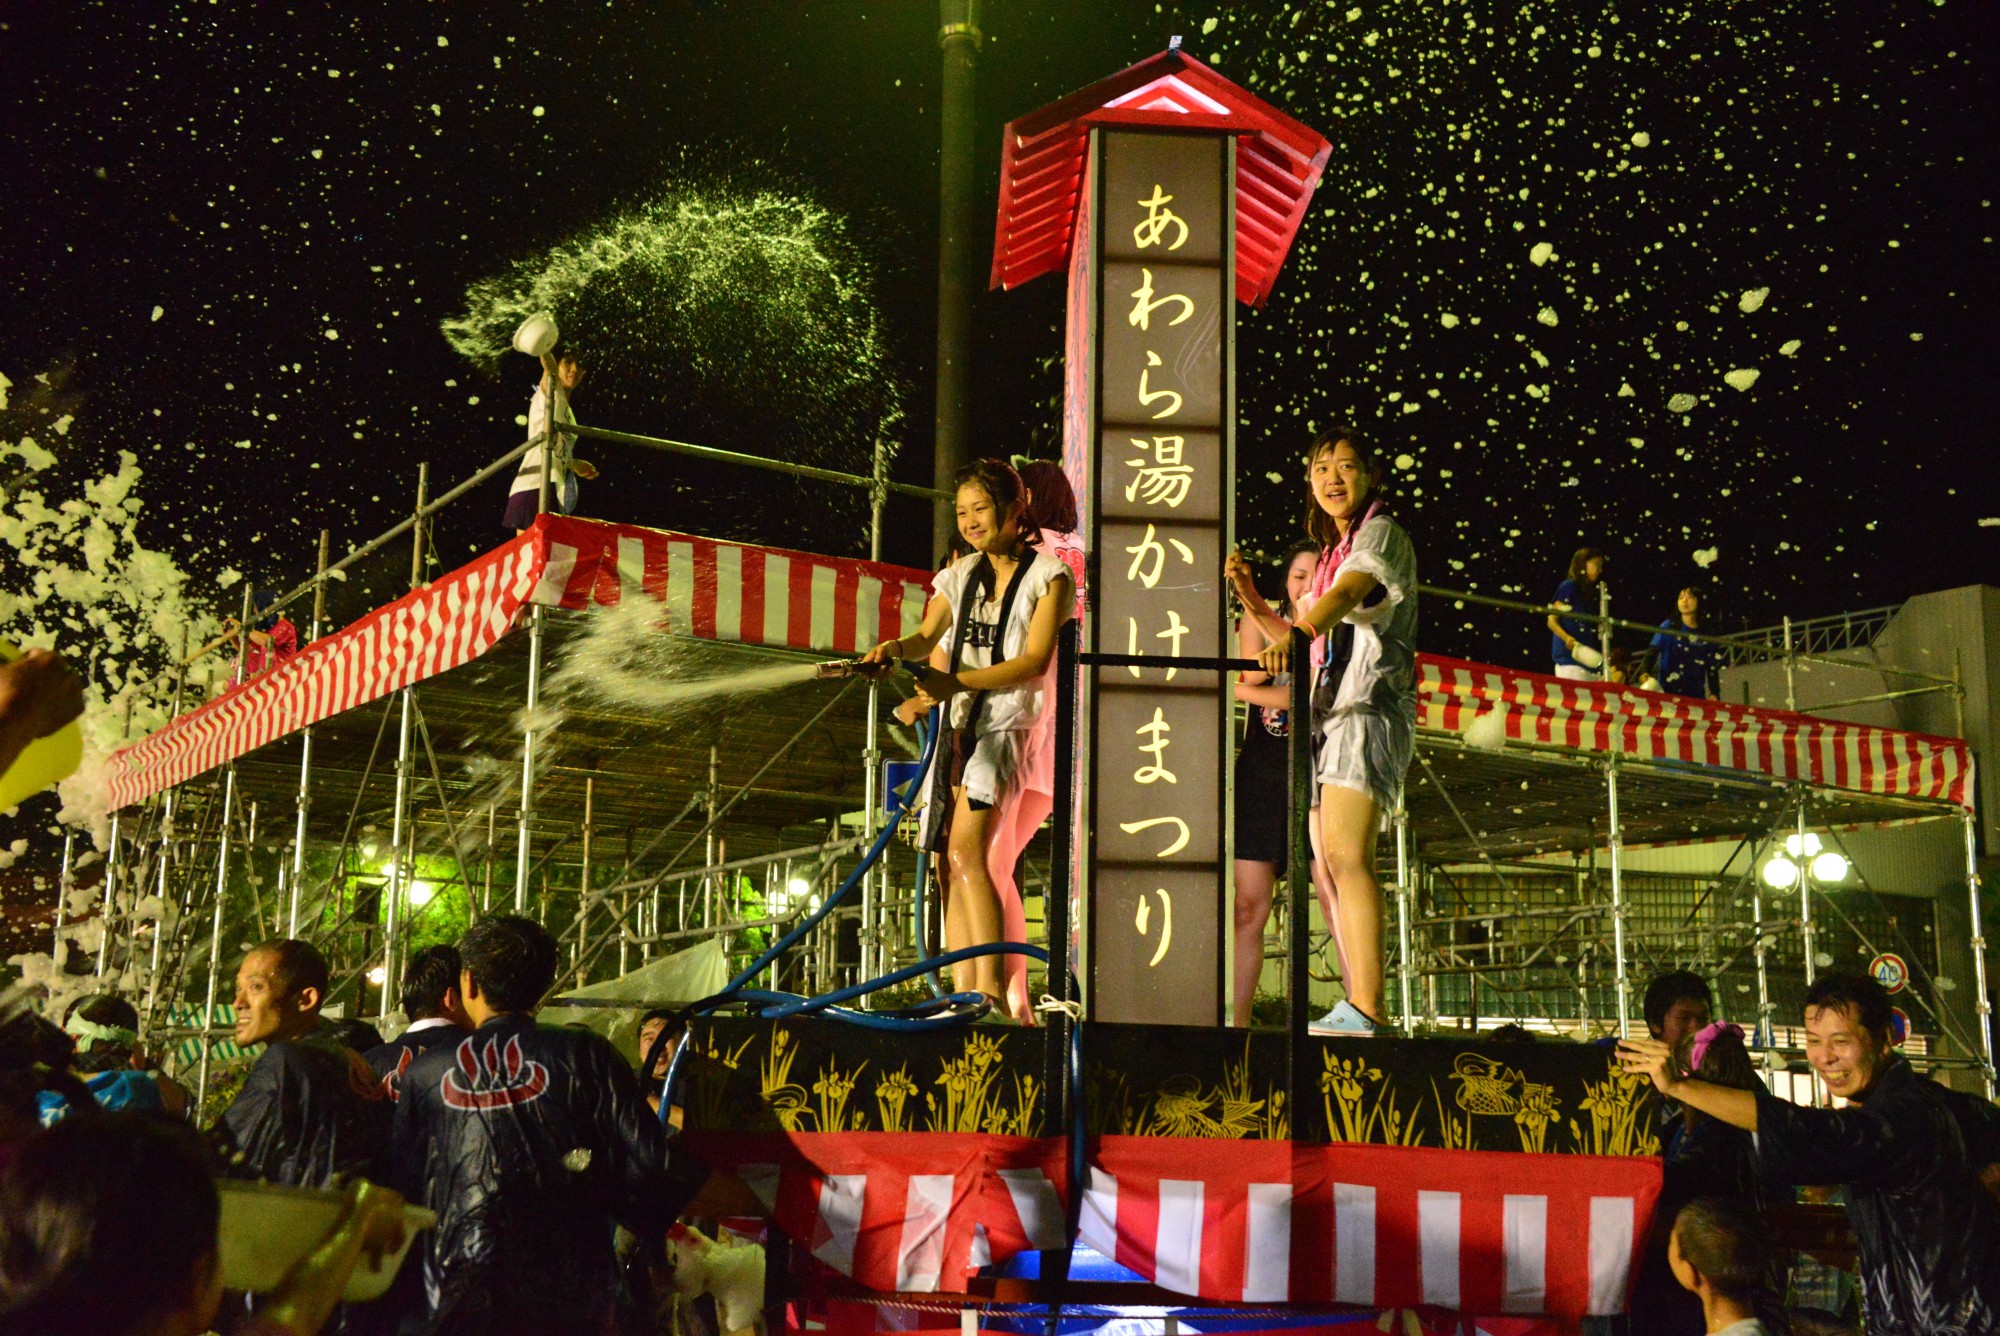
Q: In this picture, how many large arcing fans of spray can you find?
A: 1